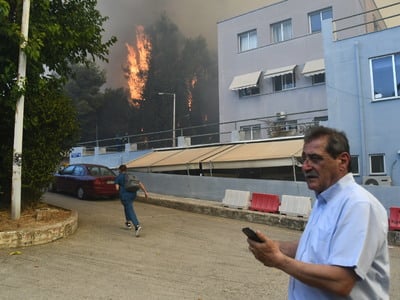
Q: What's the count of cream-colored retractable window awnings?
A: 3